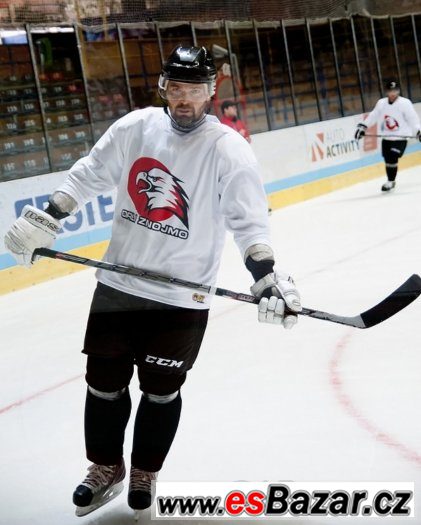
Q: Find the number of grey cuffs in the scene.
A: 2